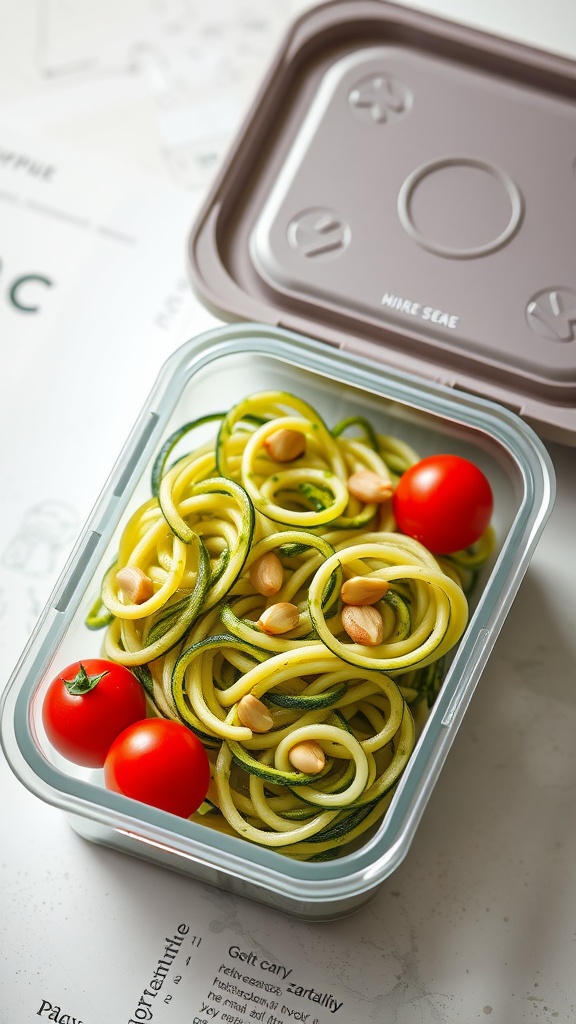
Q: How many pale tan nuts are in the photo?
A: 9